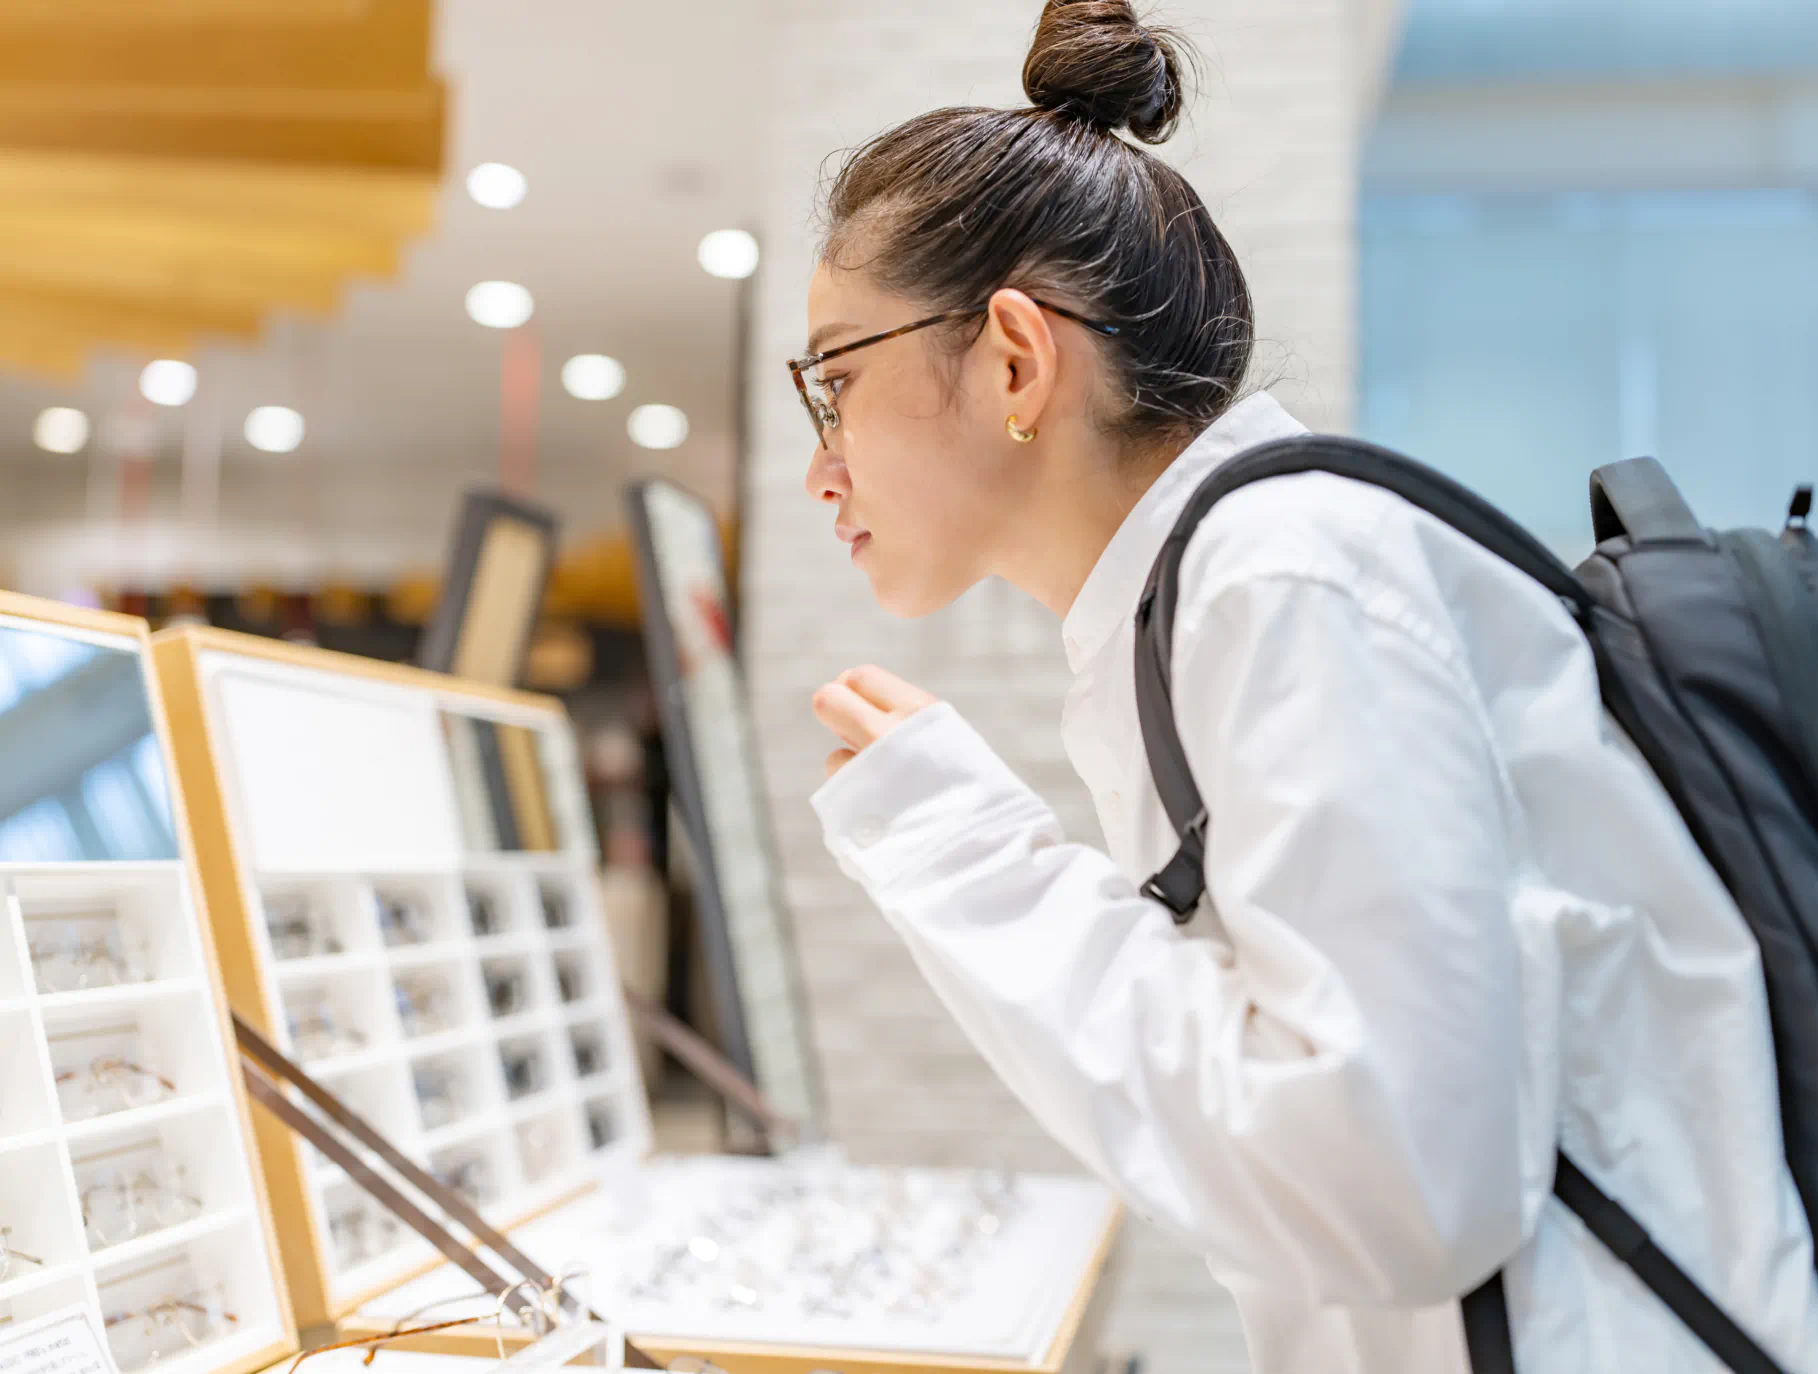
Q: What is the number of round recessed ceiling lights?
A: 8